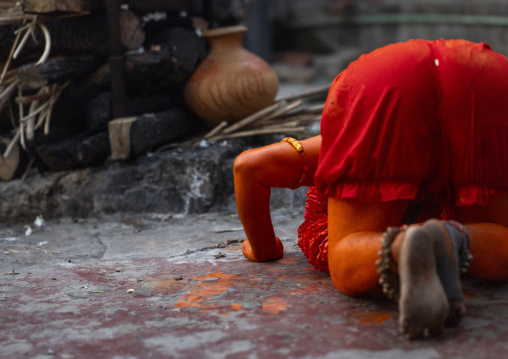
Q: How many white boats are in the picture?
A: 0